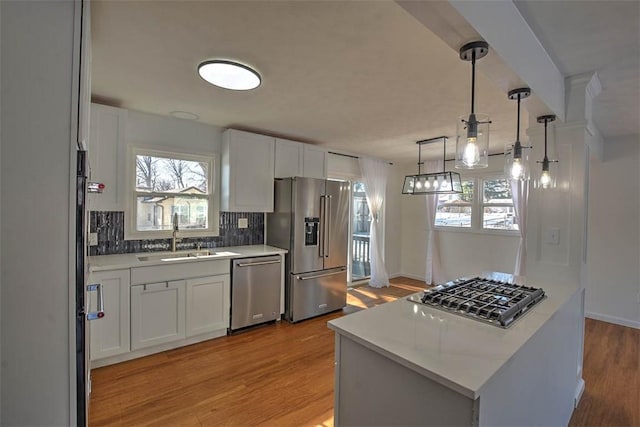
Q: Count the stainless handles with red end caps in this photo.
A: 2